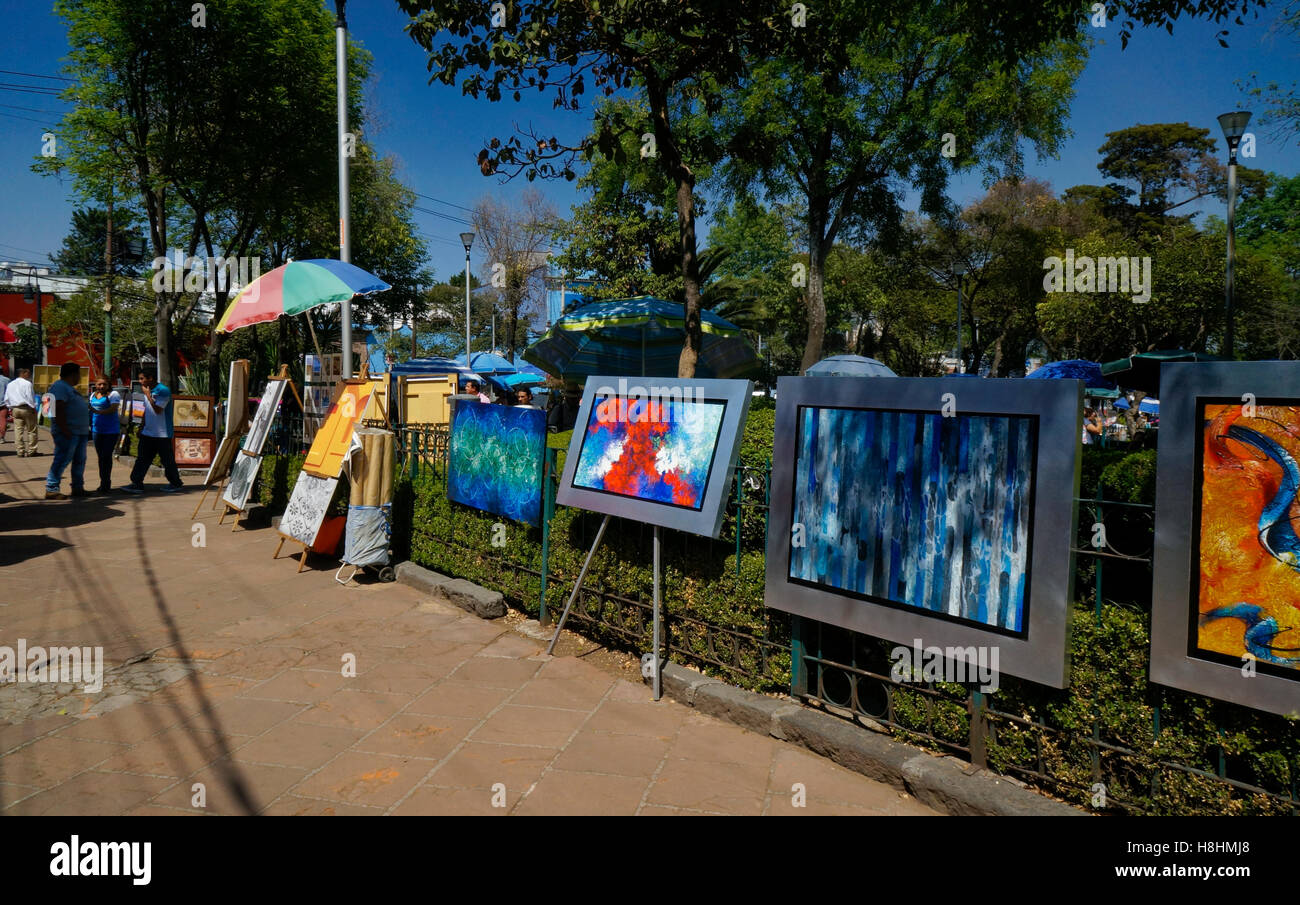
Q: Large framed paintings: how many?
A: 3